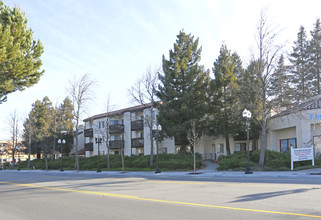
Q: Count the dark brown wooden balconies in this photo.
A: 6